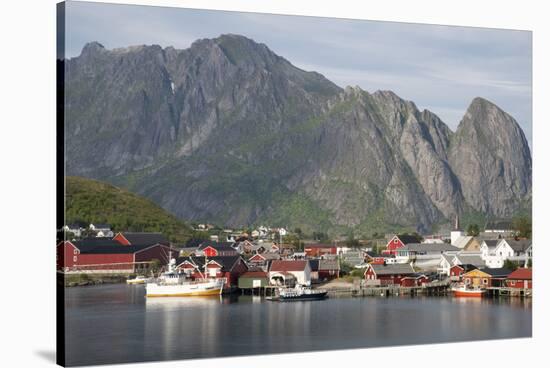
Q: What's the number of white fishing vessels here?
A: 1